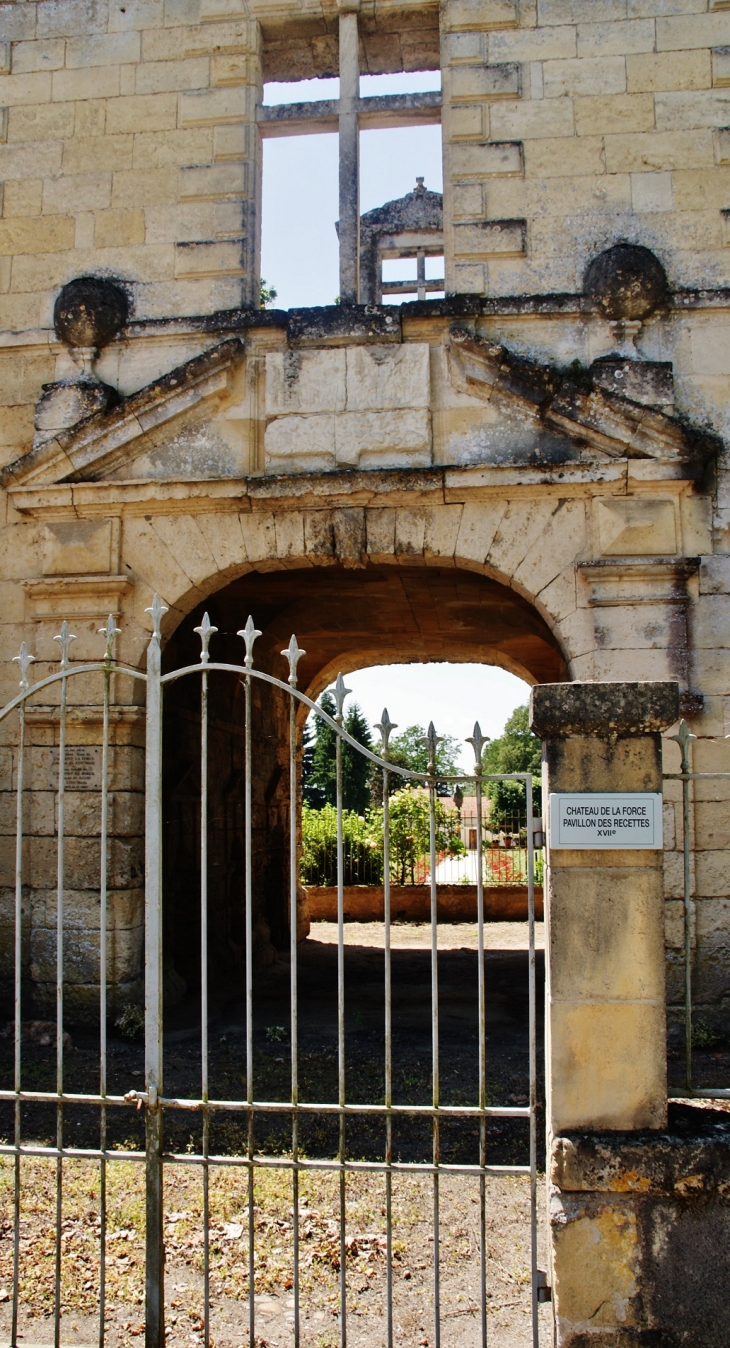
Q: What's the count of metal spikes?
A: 12